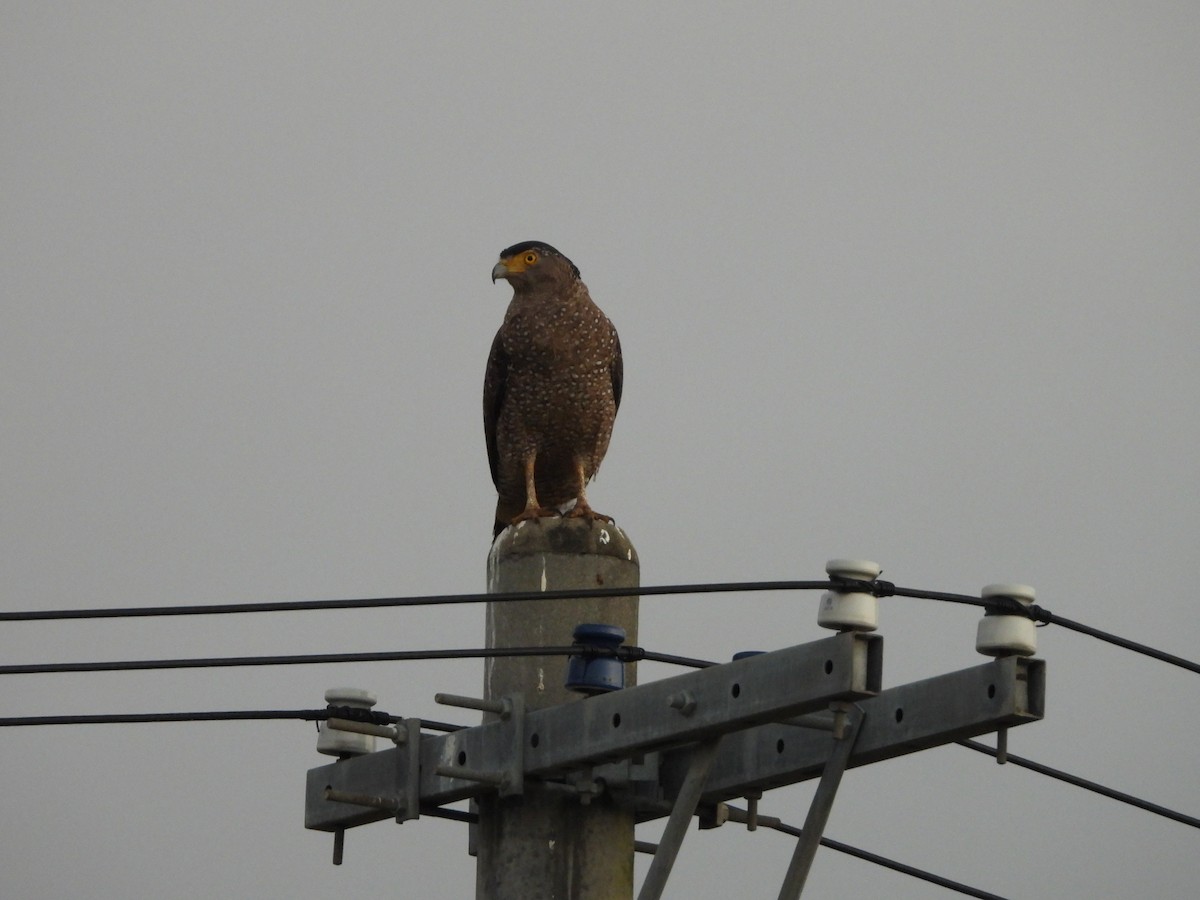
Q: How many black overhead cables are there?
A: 3